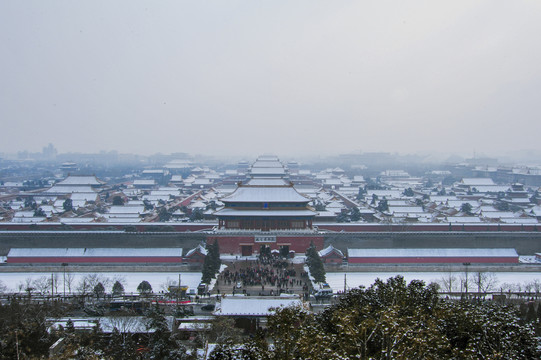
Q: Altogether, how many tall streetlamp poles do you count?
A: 2